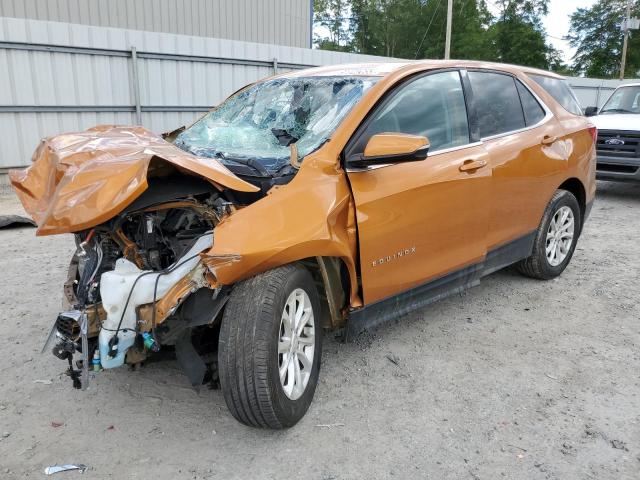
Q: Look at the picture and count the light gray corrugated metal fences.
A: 1